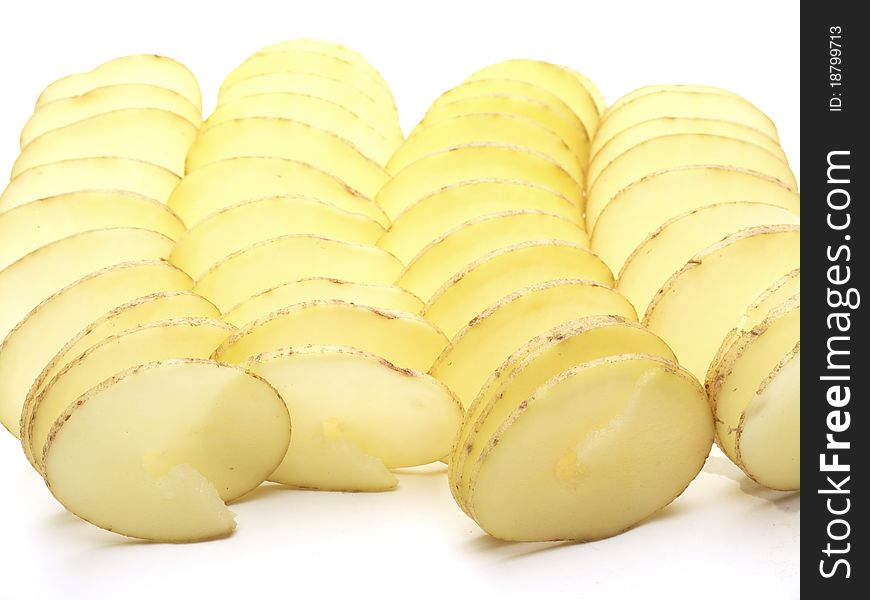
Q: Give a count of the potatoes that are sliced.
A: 4